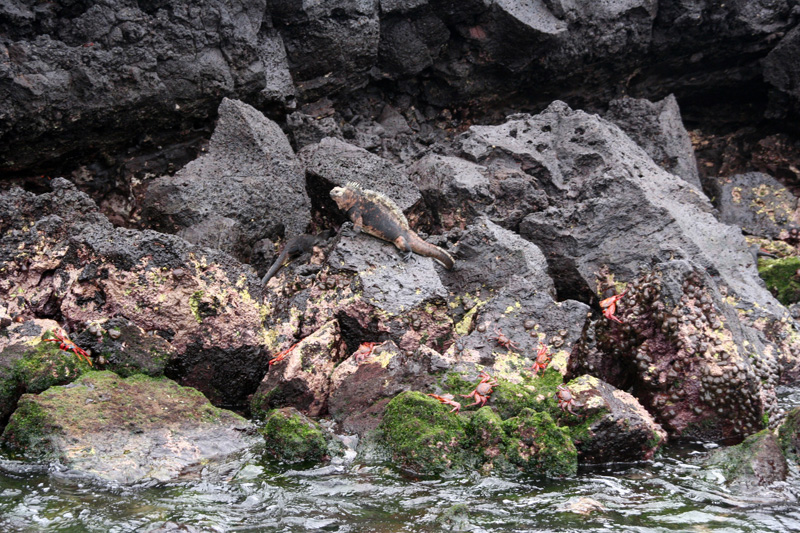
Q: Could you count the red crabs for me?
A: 9